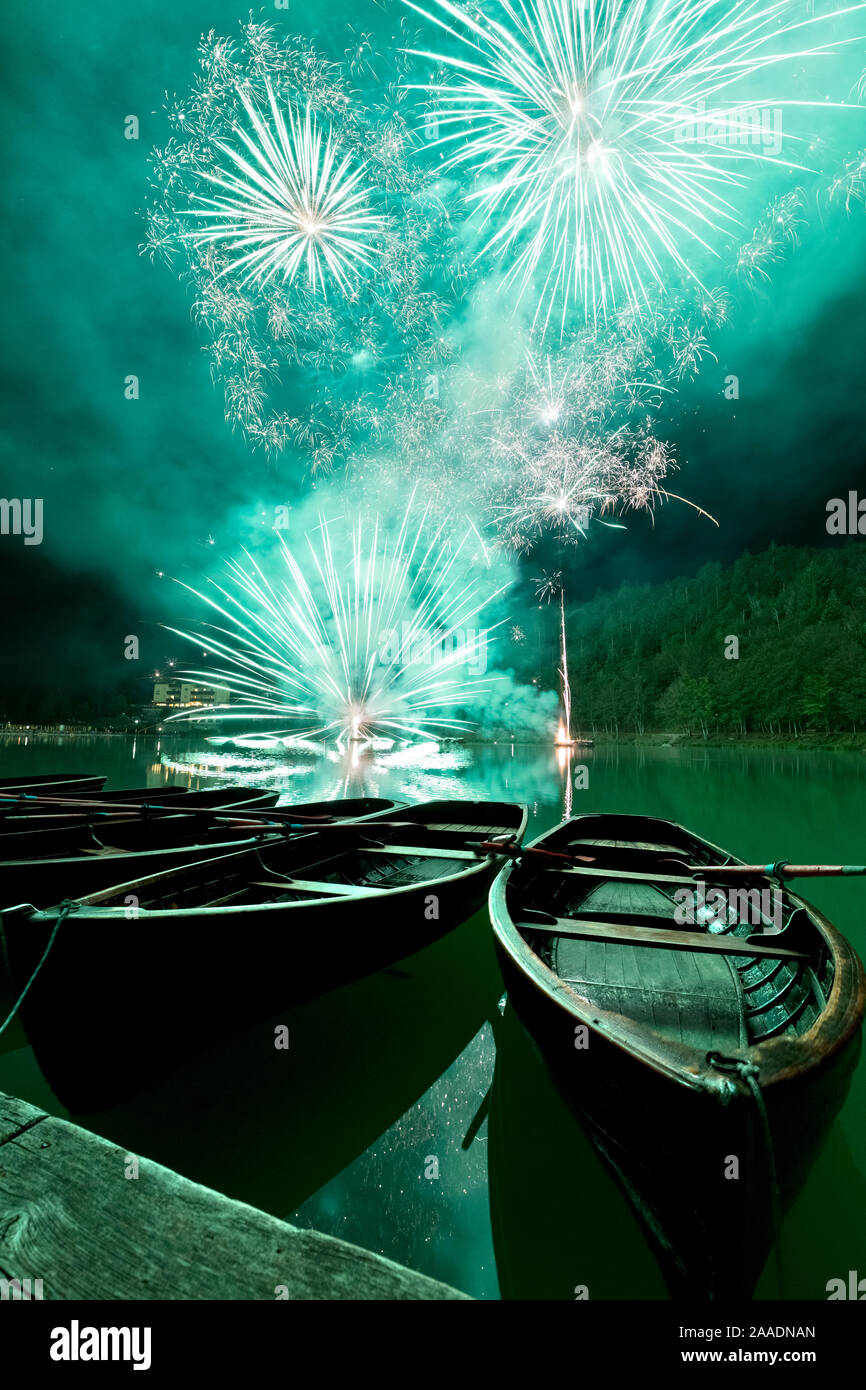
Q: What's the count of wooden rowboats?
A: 6